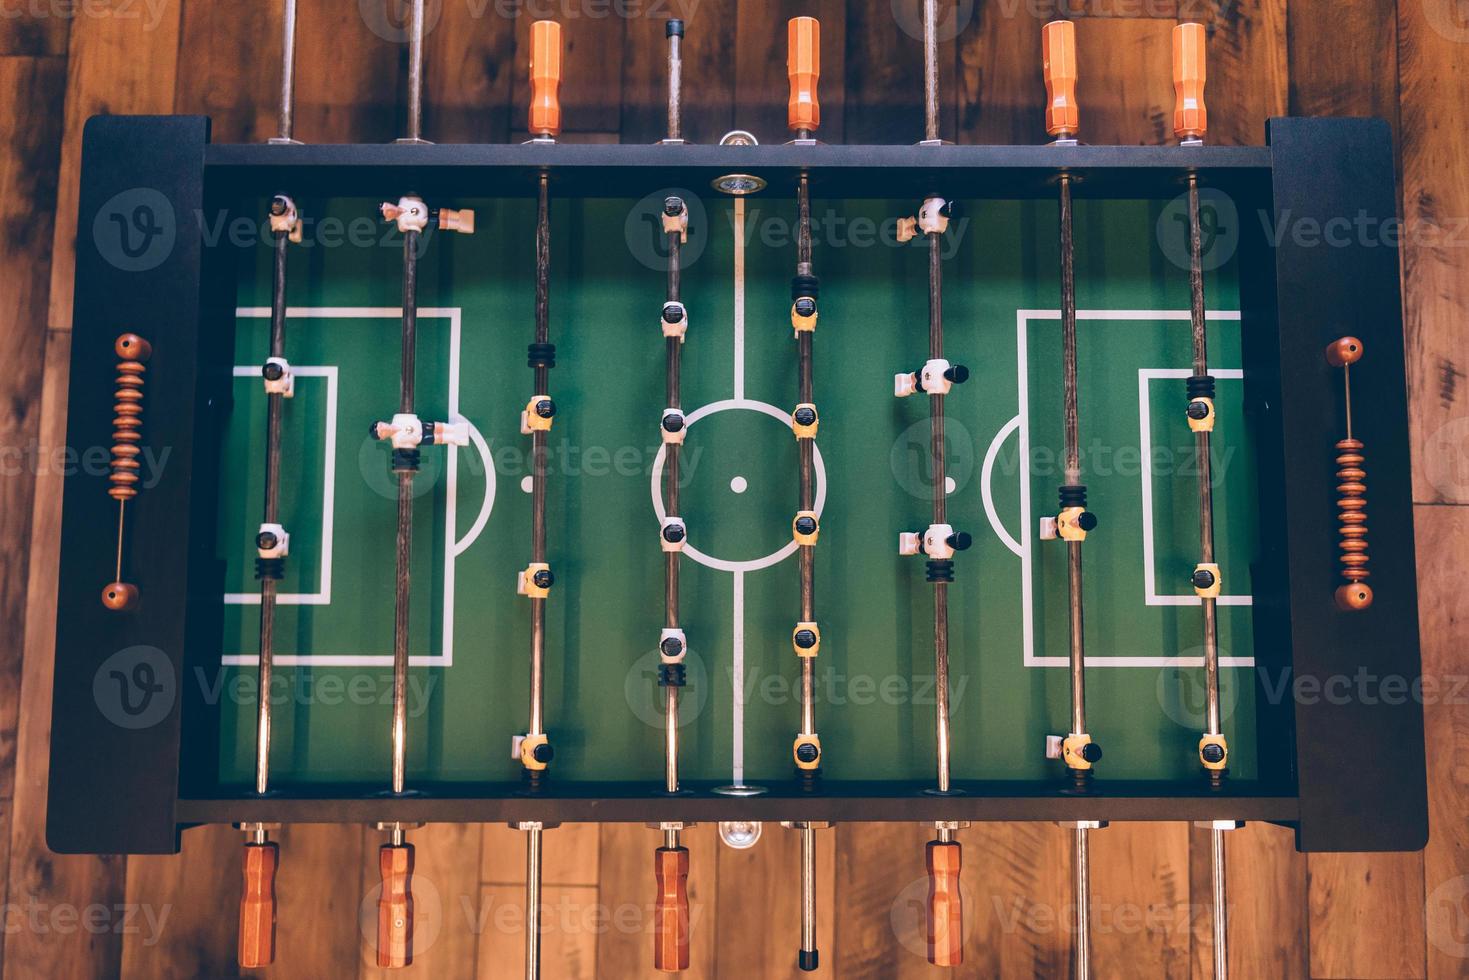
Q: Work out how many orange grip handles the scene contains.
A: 8